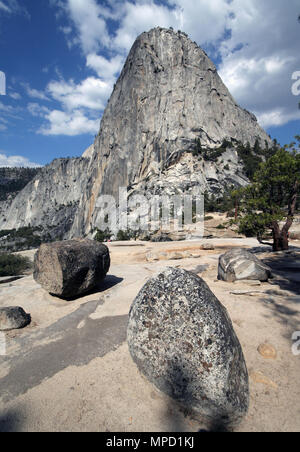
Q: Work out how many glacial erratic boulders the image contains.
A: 4